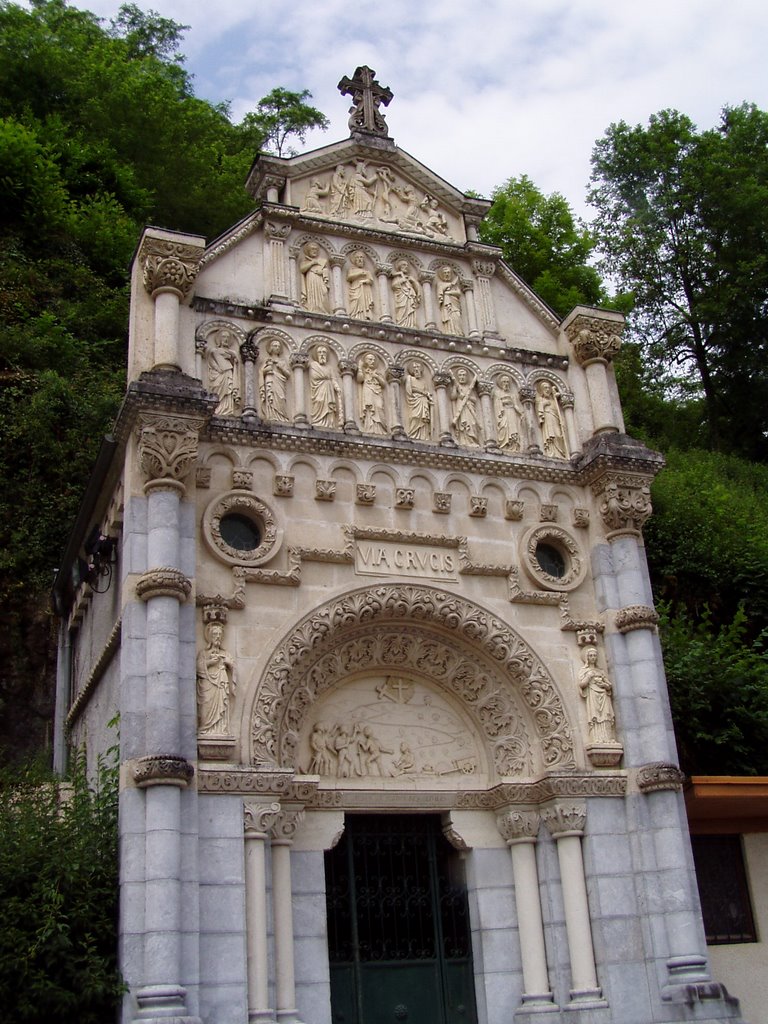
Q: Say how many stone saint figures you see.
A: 14